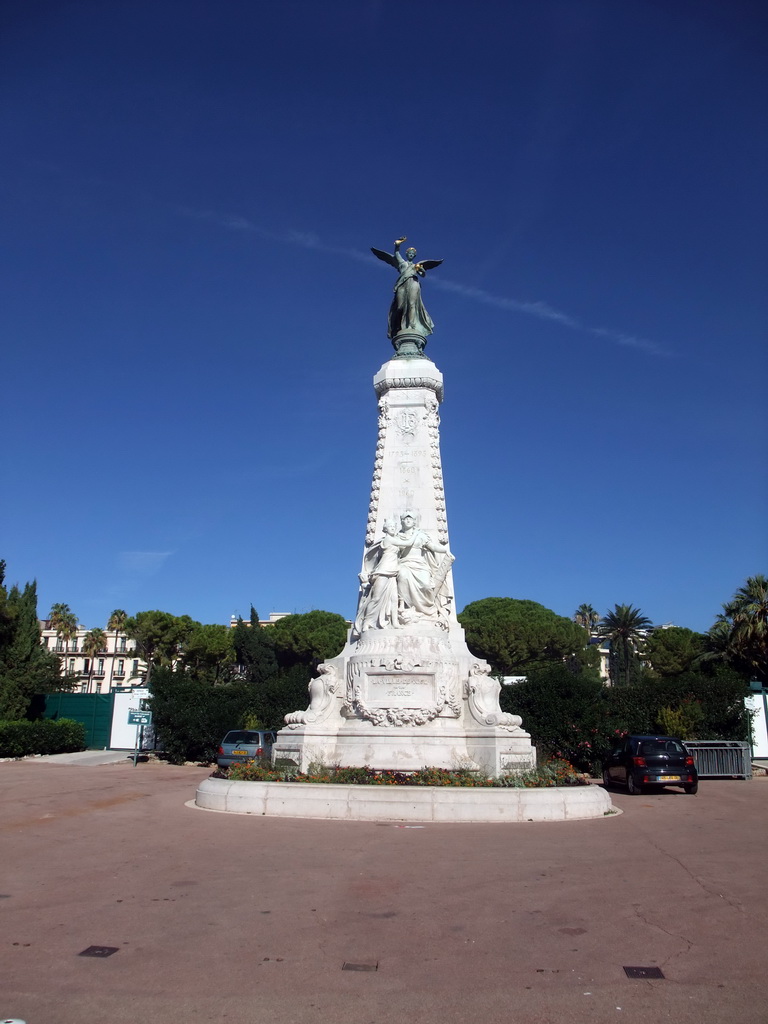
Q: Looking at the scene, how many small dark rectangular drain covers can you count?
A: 3